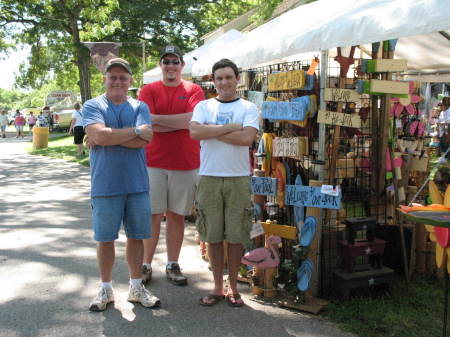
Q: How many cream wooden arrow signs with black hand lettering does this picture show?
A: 2